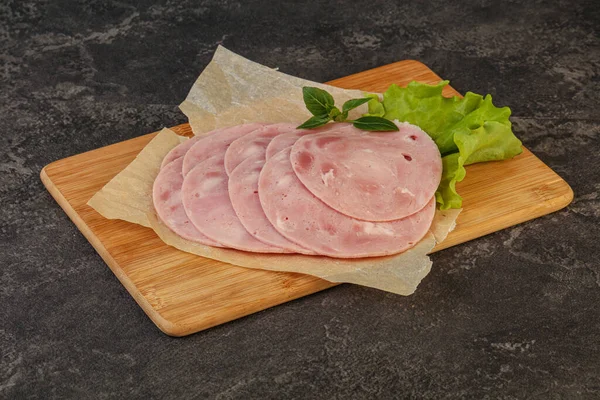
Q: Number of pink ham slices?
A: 9